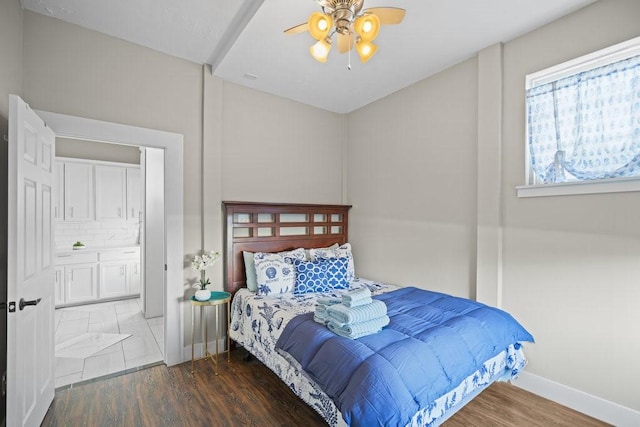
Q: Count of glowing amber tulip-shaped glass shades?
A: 4